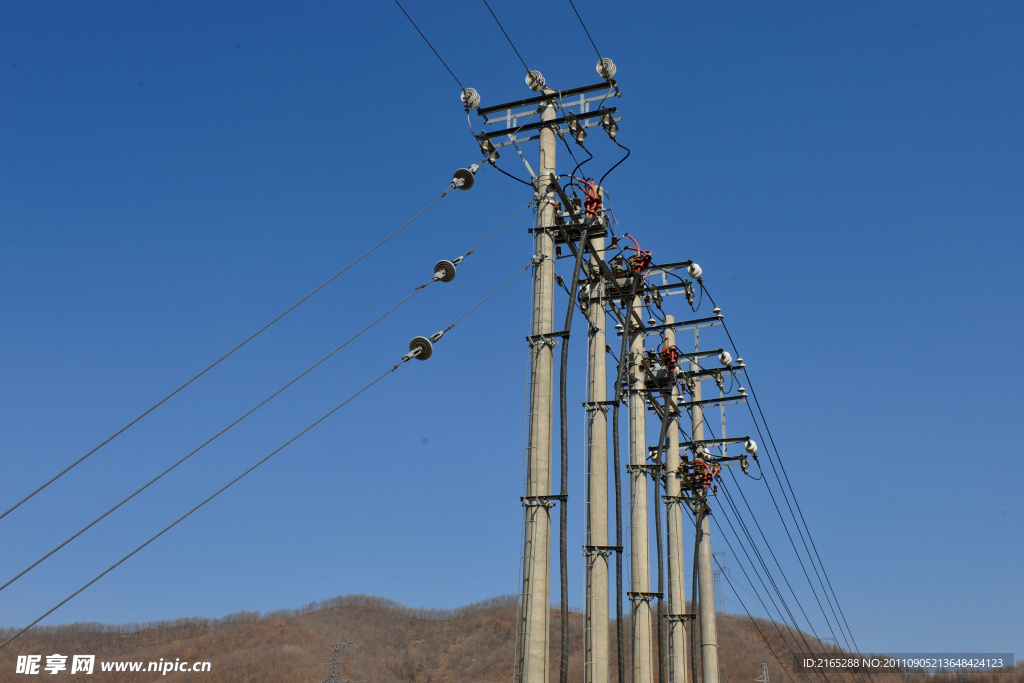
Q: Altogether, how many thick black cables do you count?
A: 4